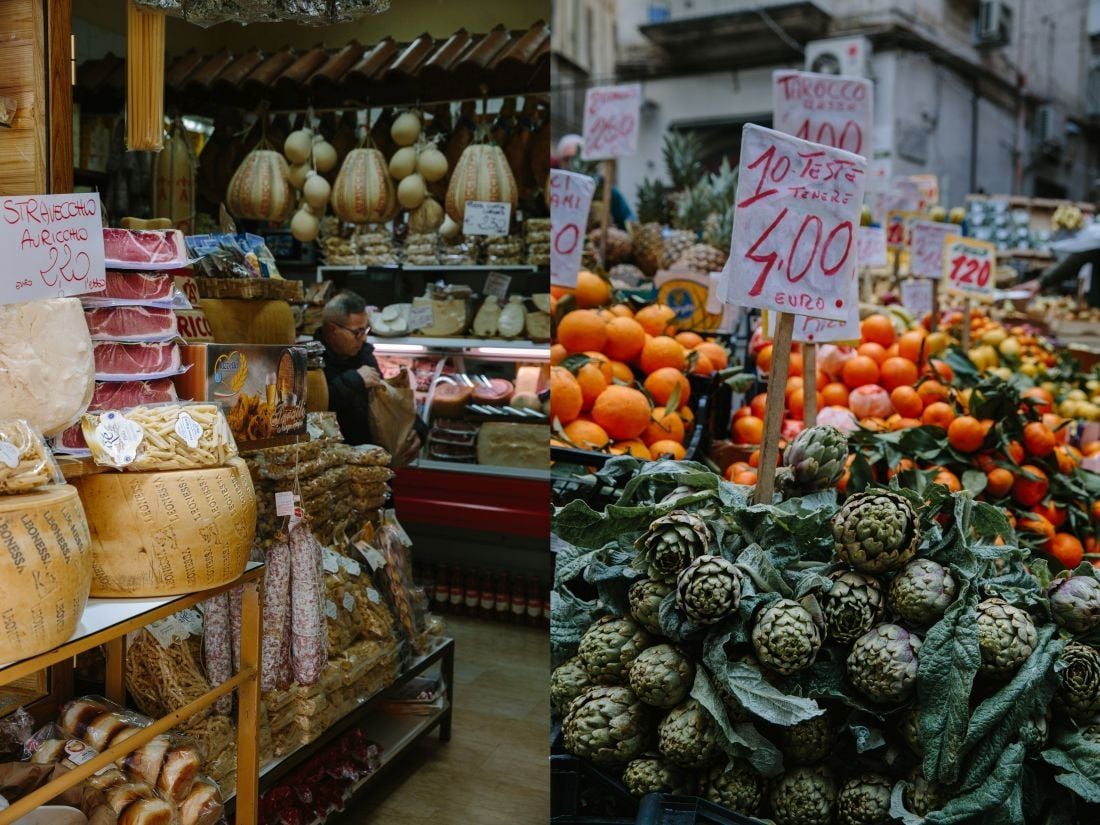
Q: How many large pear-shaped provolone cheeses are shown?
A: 3